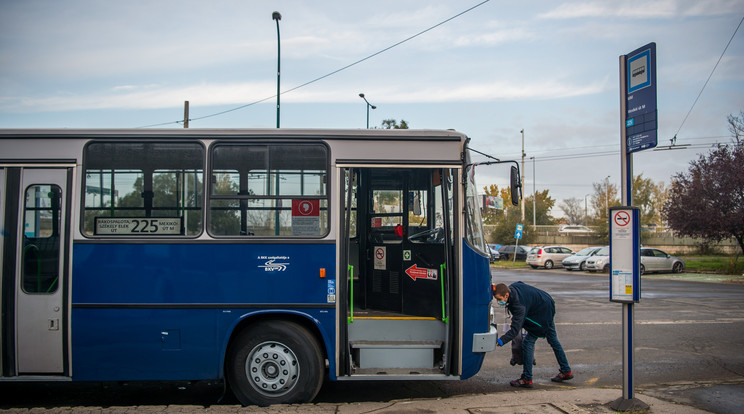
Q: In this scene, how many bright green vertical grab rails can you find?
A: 2